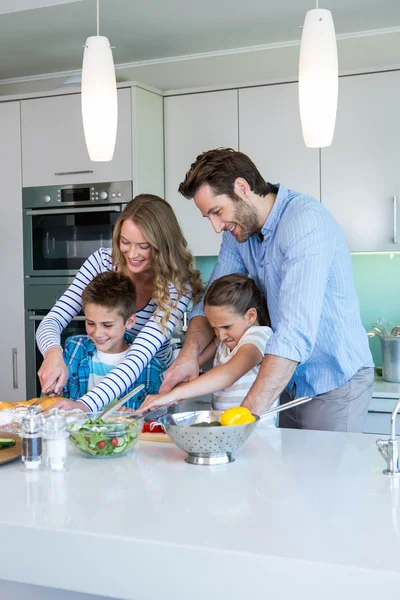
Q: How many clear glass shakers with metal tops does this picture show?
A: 2